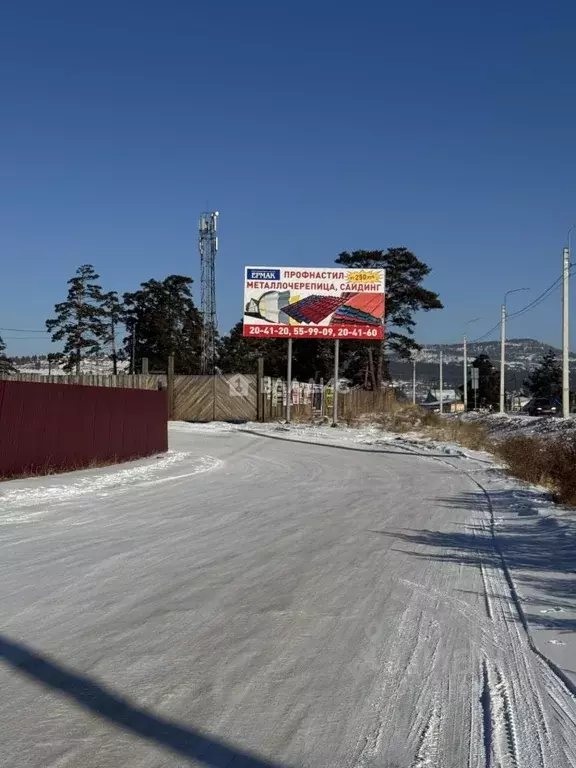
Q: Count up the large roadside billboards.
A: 1